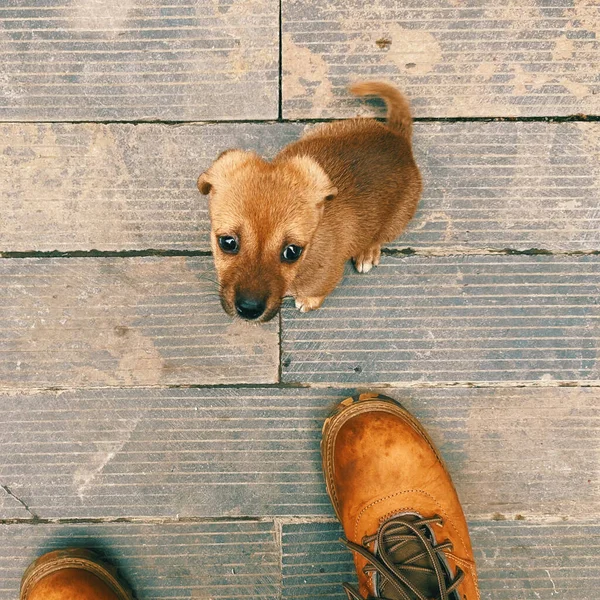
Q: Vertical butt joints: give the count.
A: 3